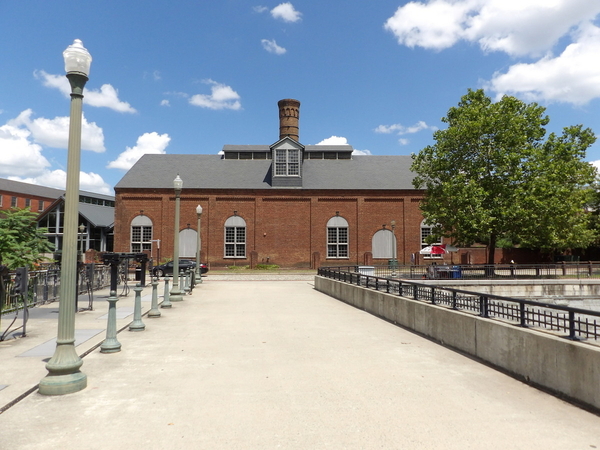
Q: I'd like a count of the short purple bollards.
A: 0